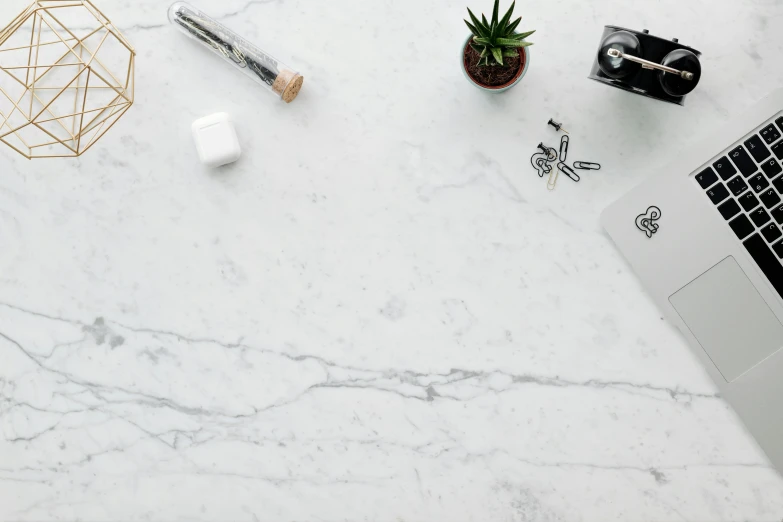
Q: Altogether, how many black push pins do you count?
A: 2